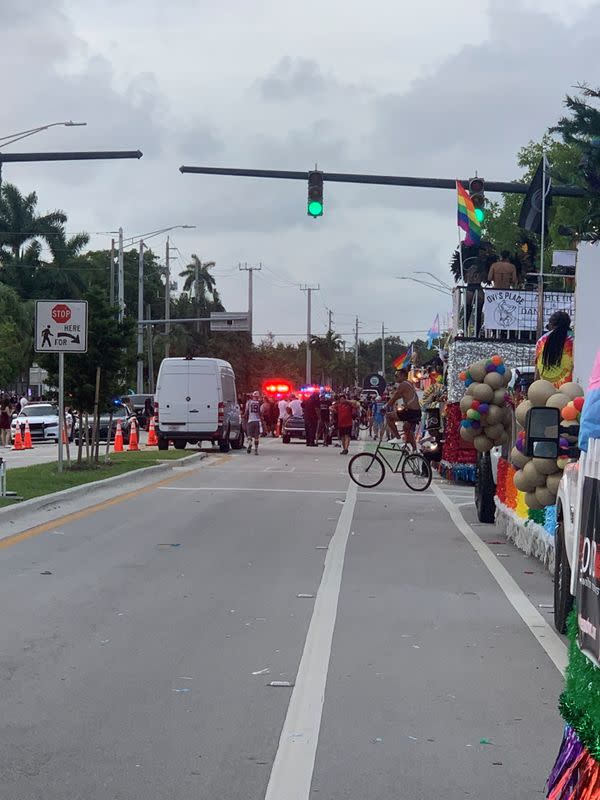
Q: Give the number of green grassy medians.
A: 1